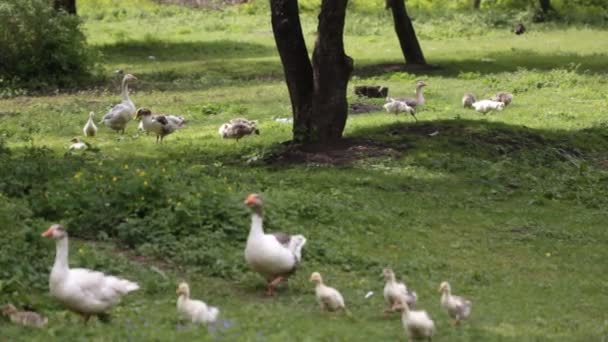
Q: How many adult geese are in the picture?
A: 5